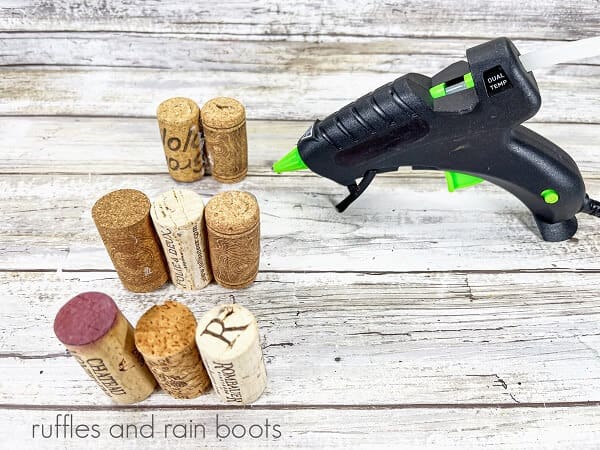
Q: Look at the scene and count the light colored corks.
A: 2